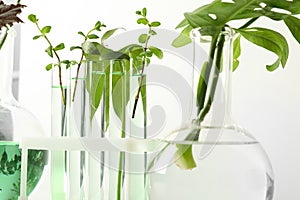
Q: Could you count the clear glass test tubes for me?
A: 5